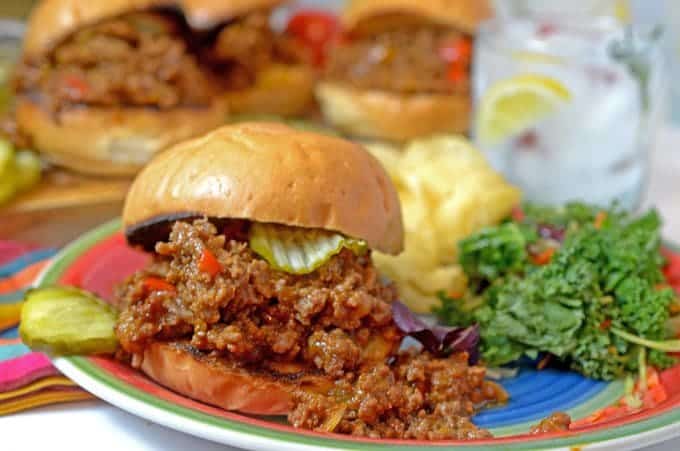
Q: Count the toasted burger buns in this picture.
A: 4